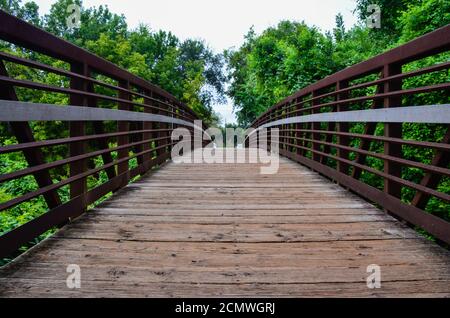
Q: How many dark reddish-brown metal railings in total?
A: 2